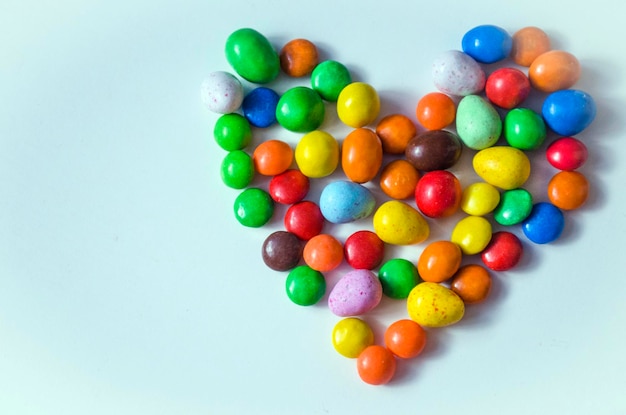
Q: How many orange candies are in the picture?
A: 14